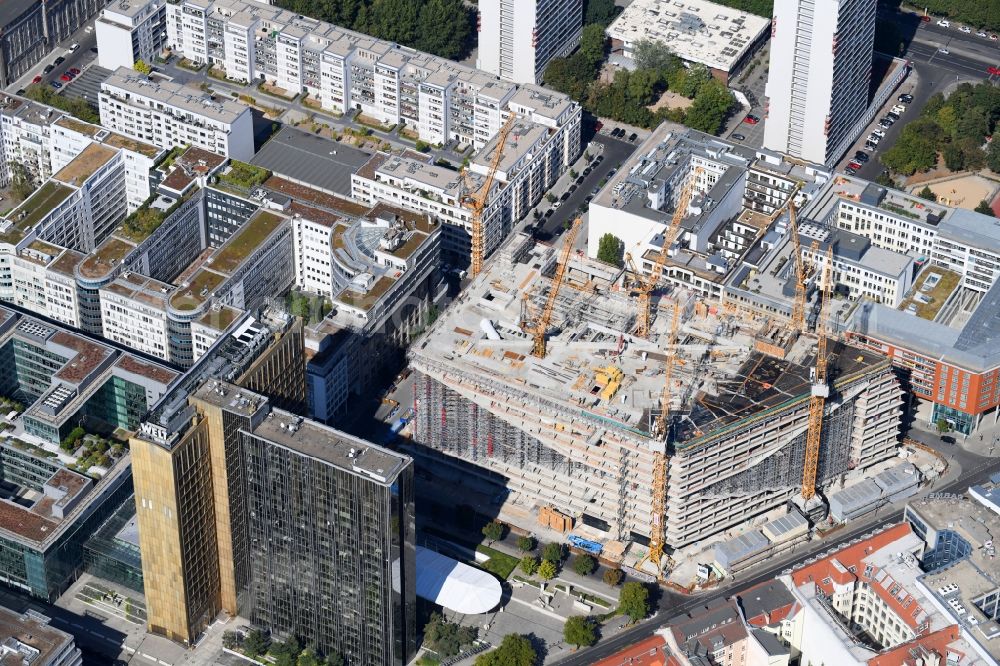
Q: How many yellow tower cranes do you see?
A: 6